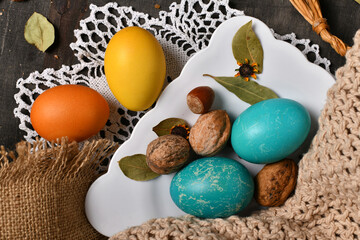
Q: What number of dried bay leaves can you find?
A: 5